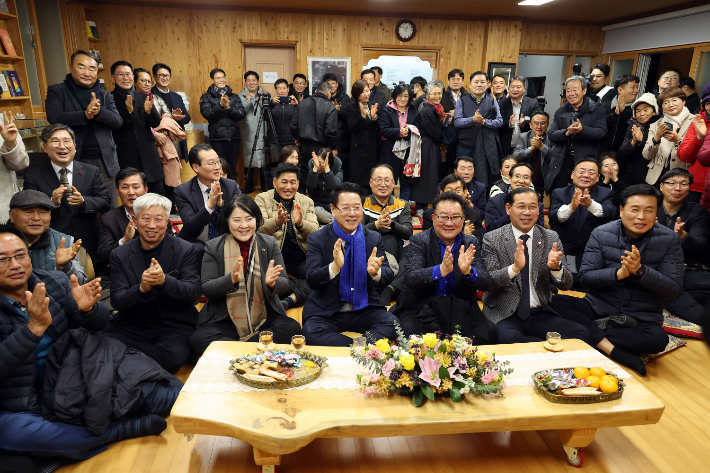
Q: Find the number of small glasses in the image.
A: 4